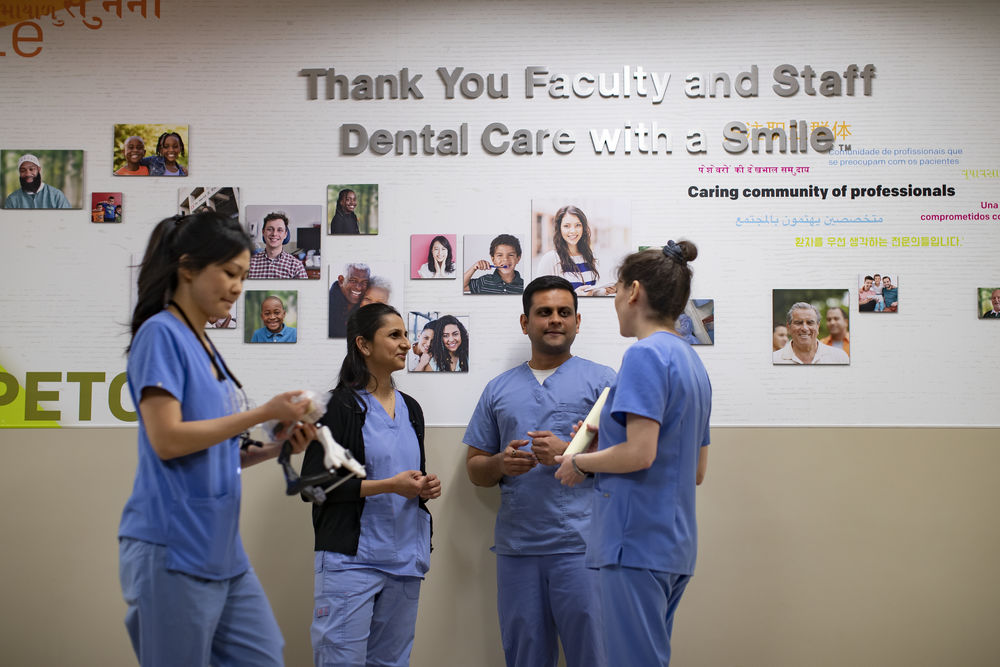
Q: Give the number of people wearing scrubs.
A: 4